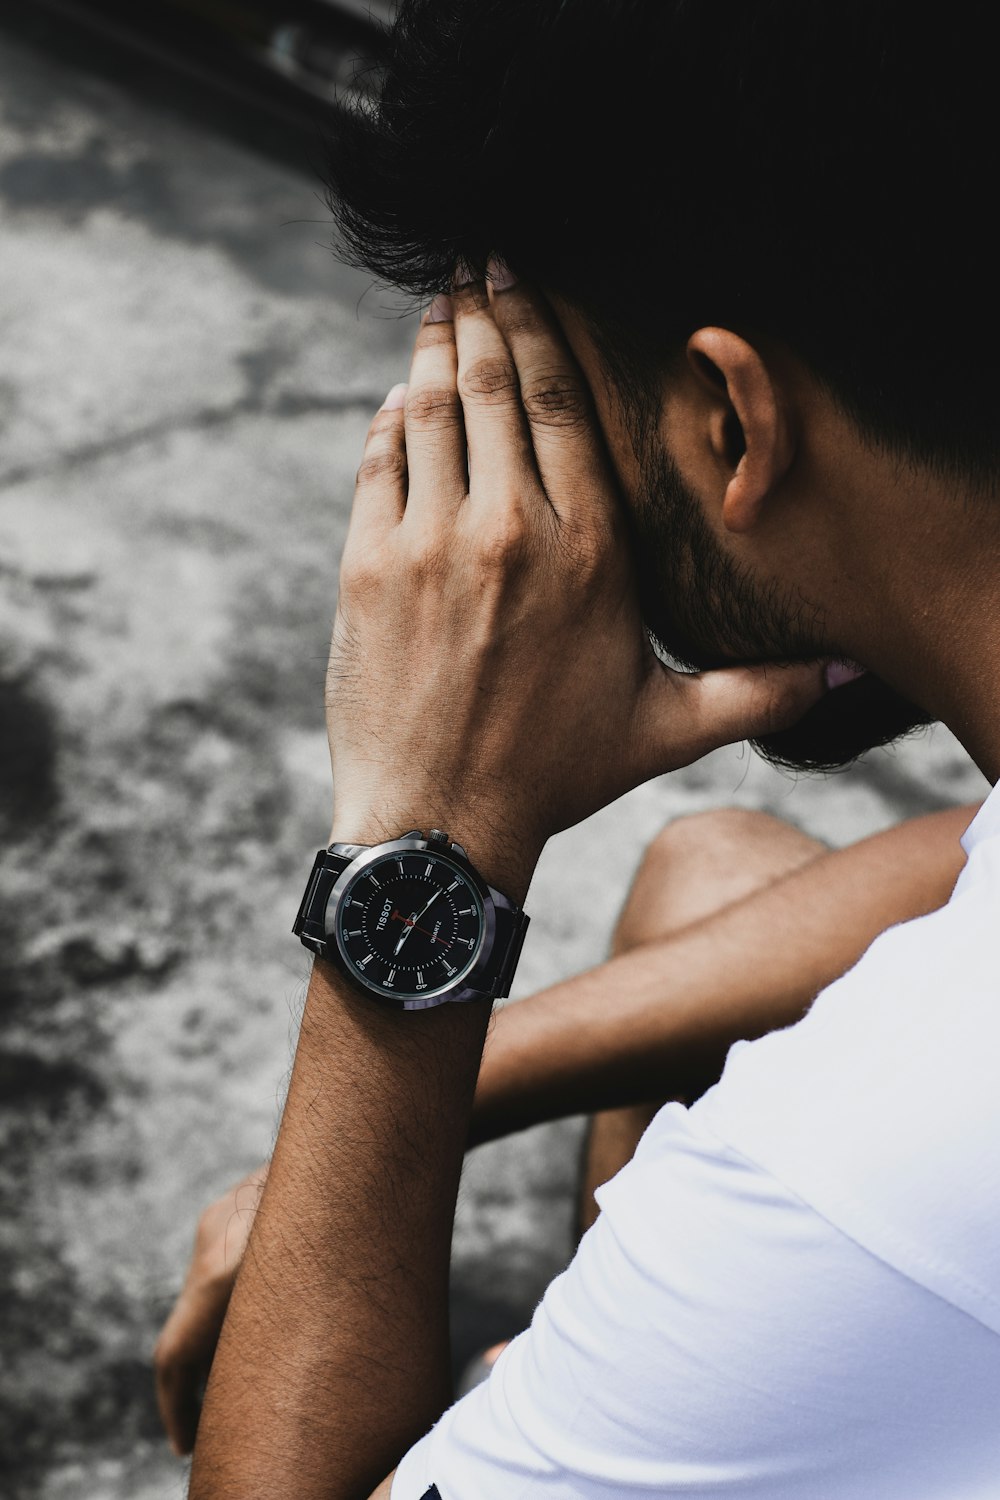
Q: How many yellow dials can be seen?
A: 0